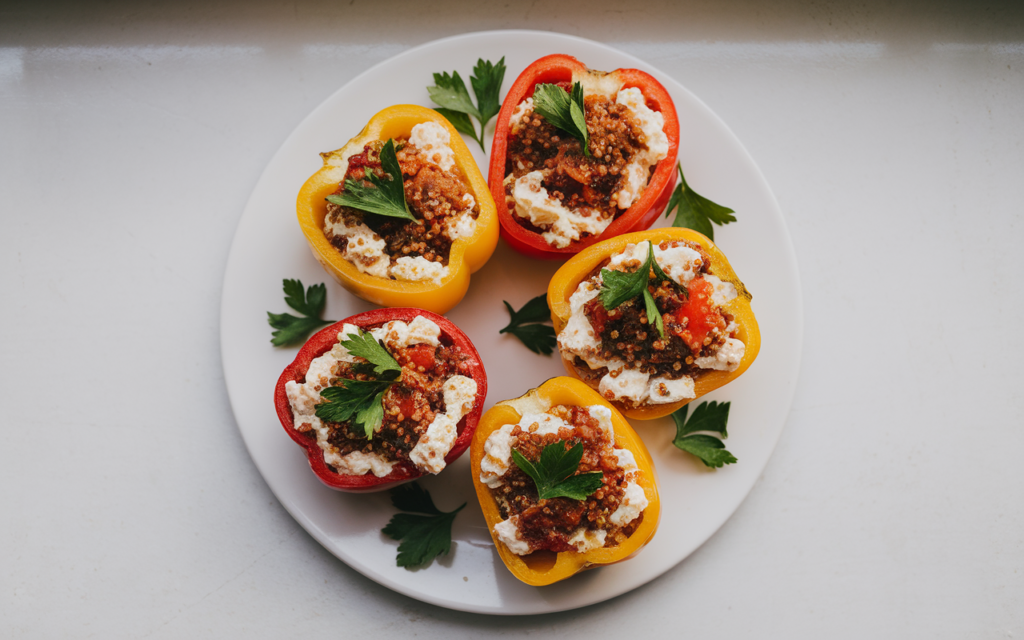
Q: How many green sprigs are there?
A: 11